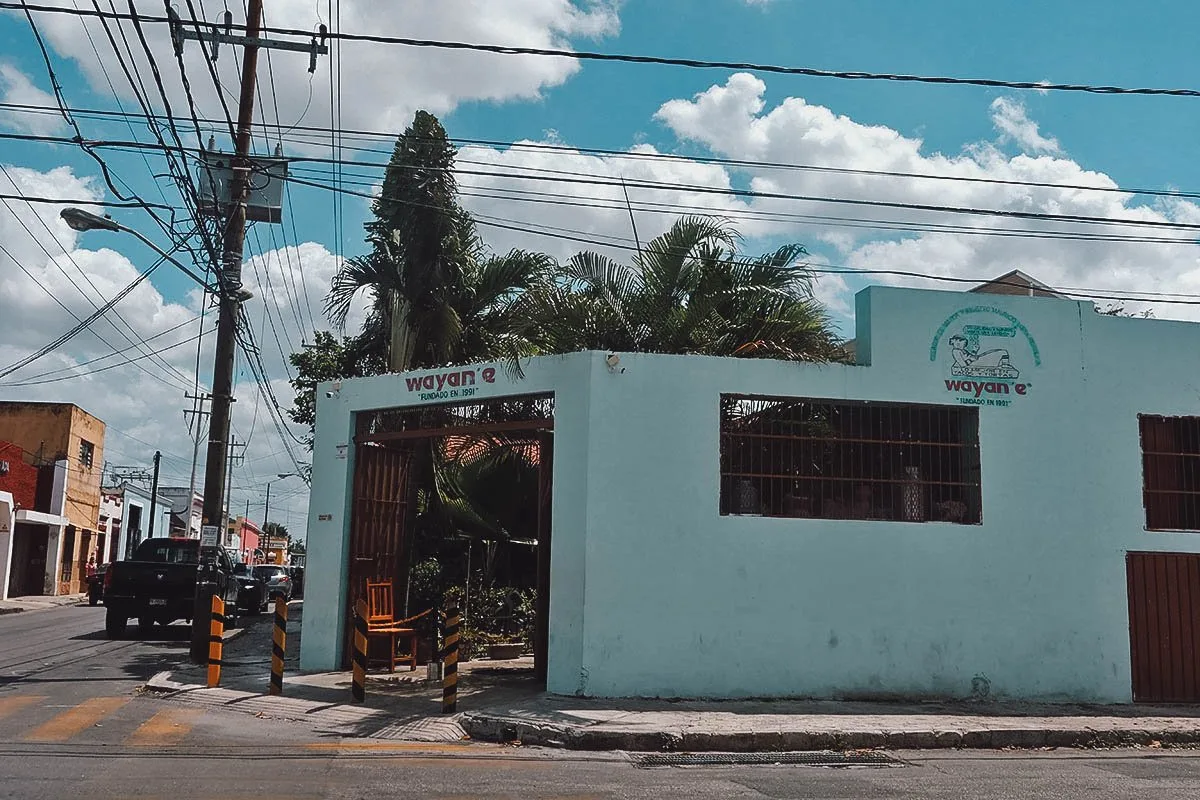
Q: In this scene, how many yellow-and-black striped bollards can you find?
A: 4